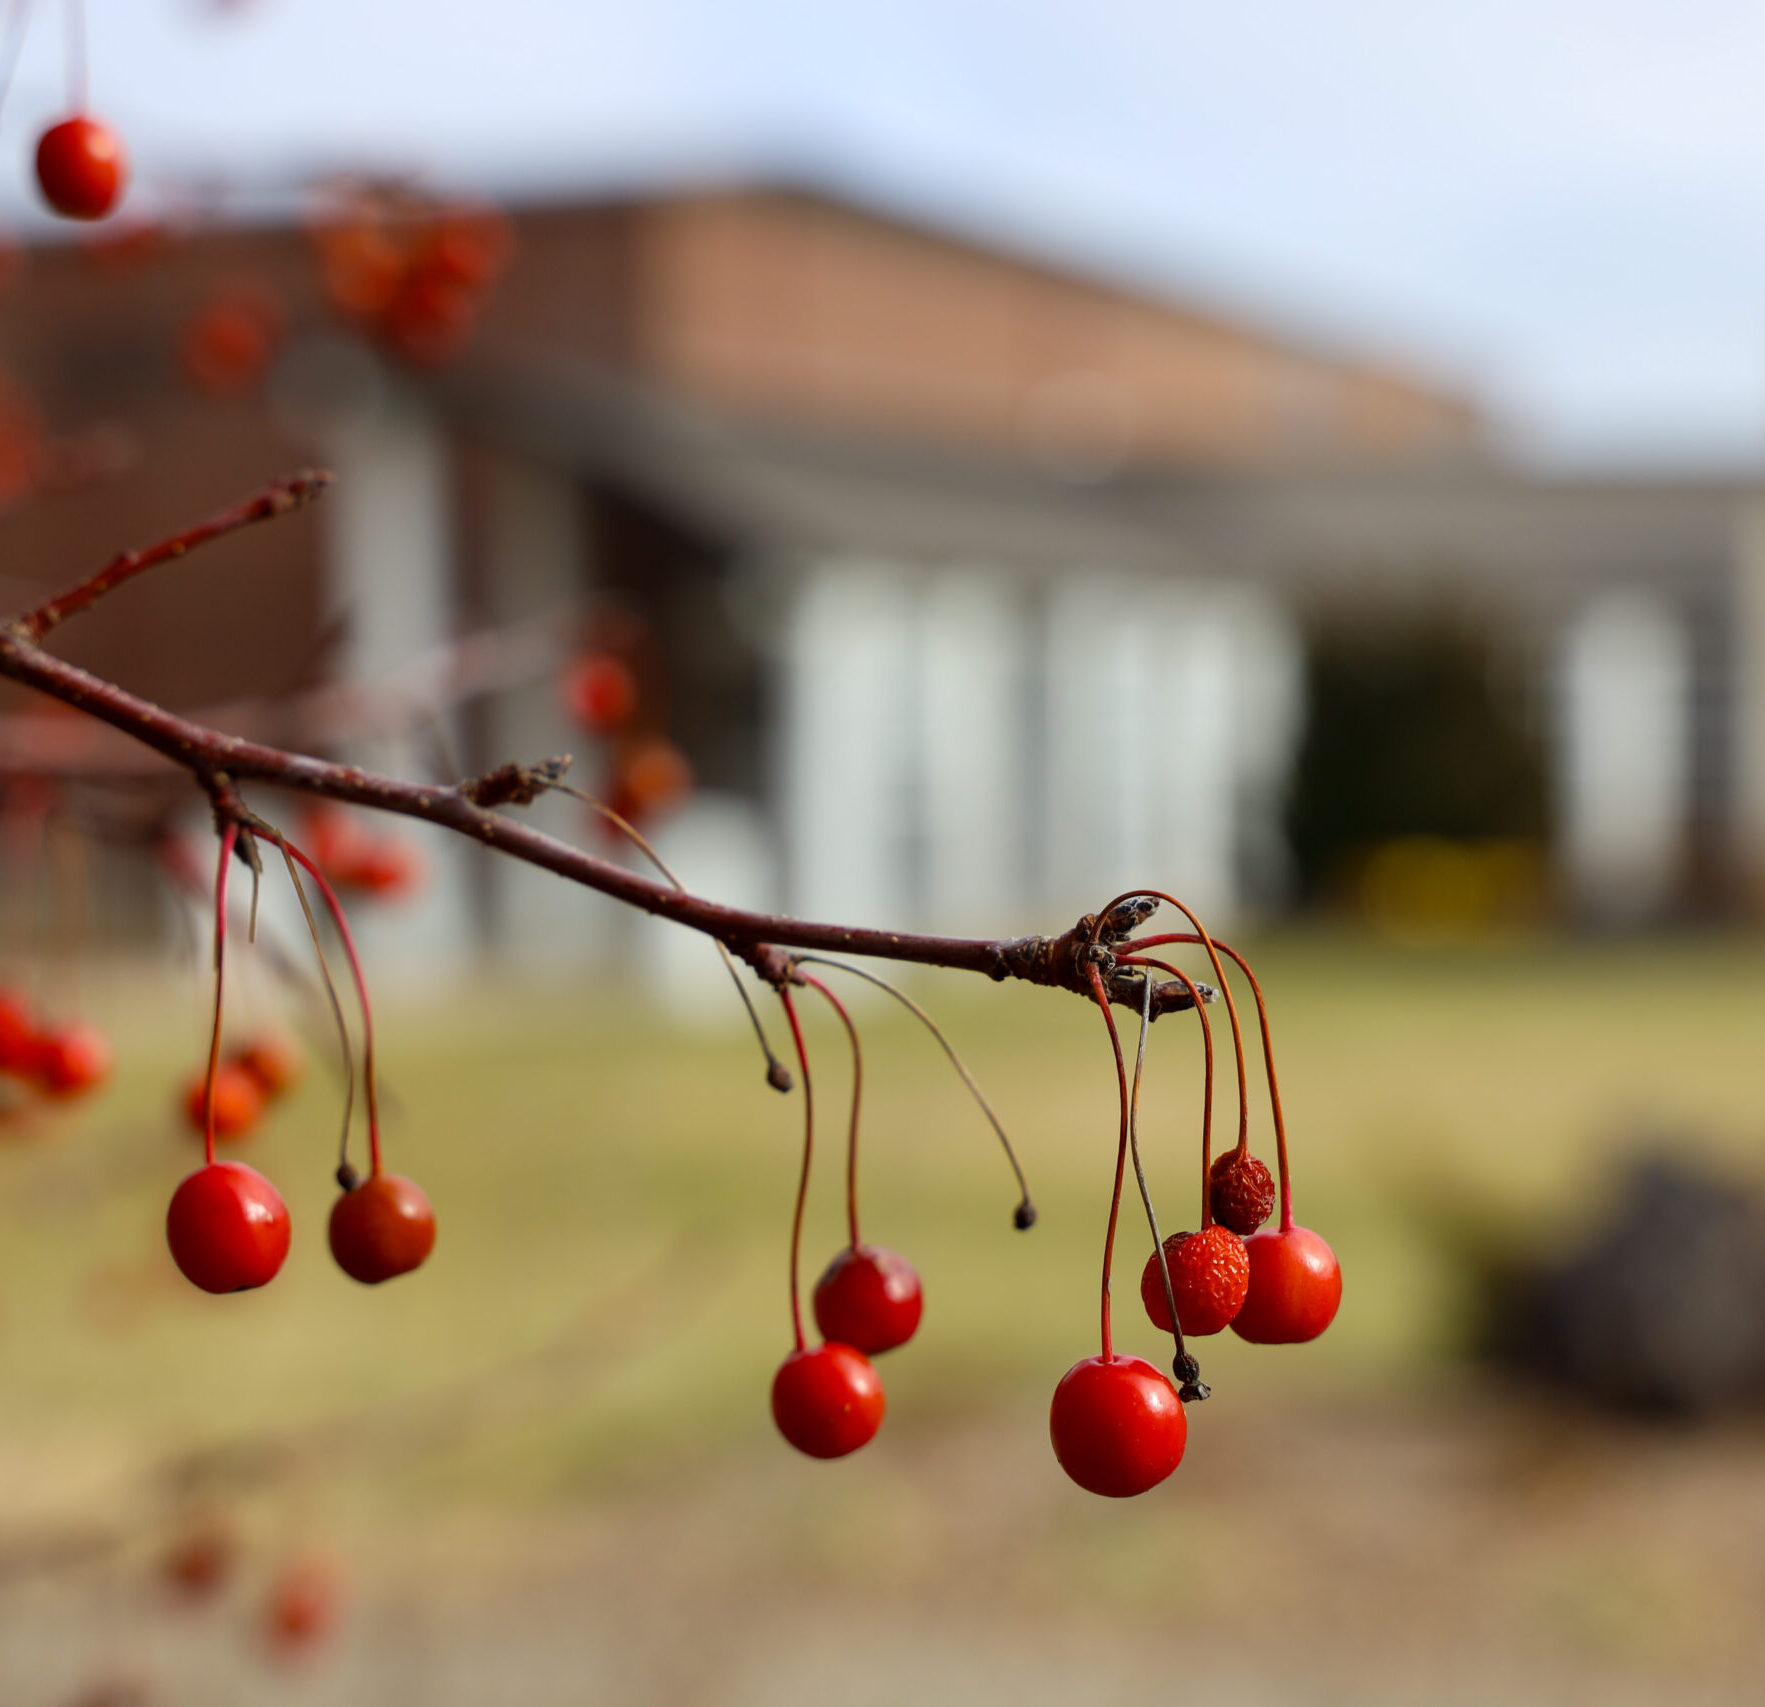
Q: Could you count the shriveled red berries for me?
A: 2